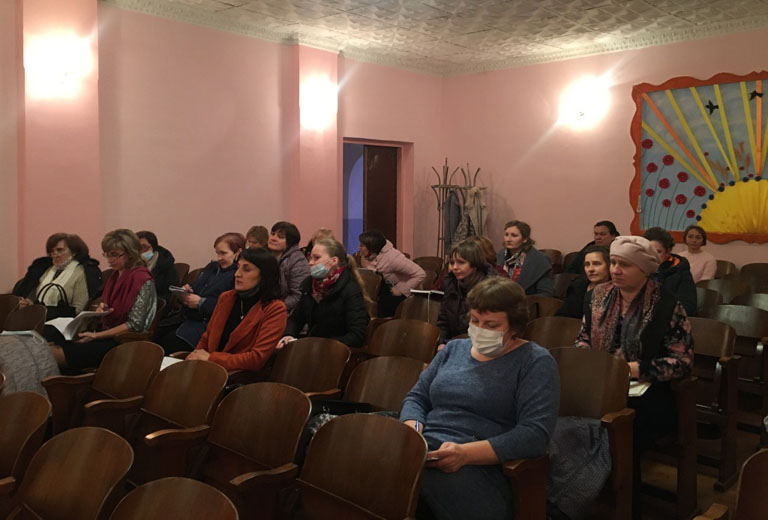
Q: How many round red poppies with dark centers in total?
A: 10